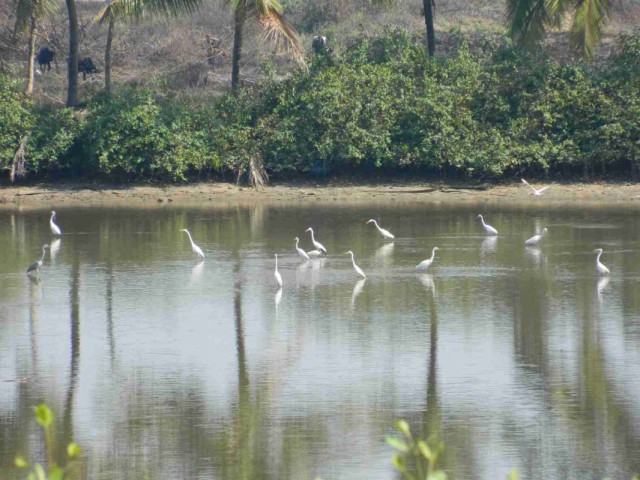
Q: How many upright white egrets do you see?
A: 11